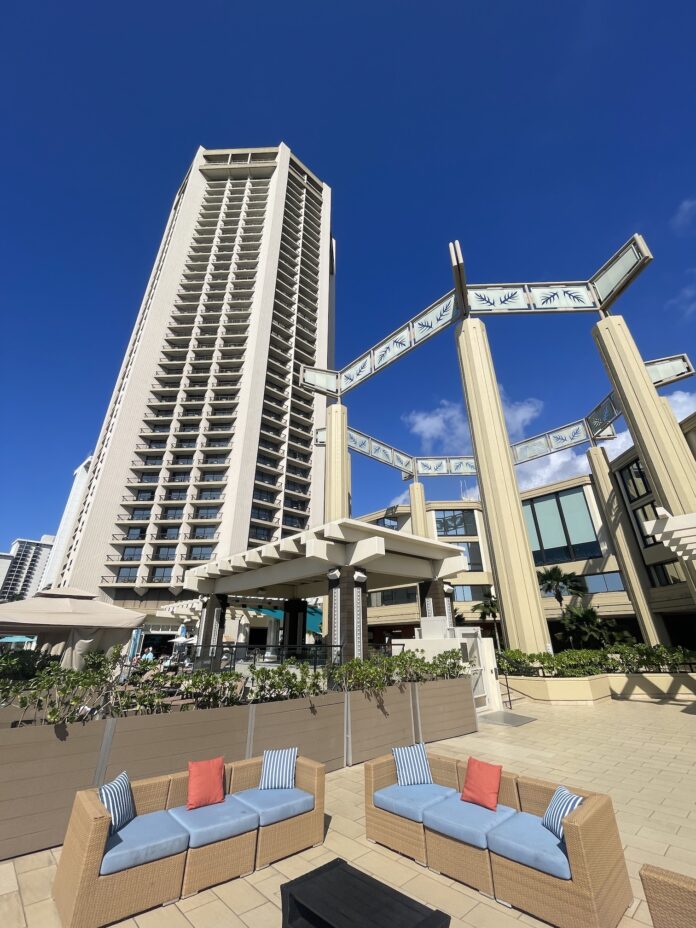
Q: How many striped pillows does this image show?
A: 4